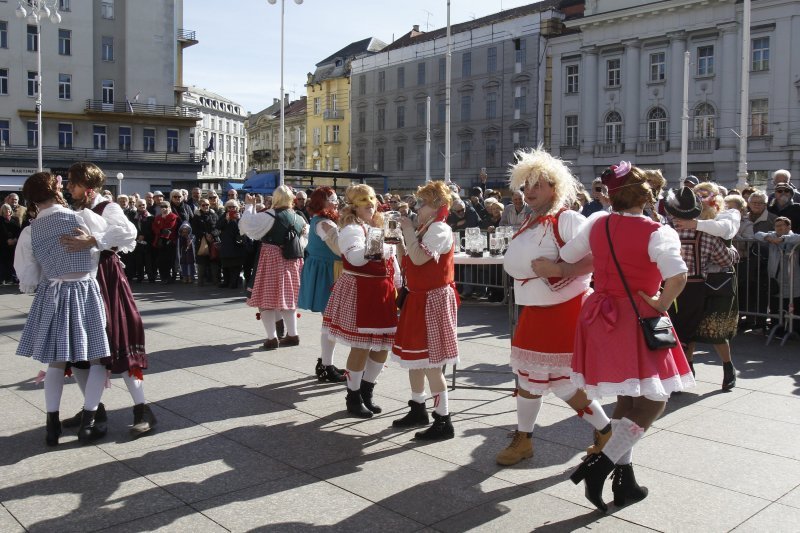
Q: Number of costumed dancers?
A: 10